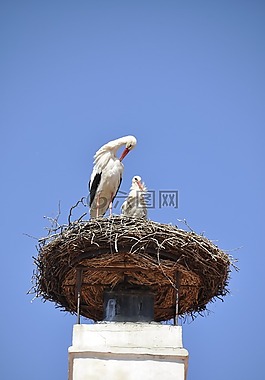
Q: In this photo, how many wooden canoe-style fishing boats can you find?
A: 0